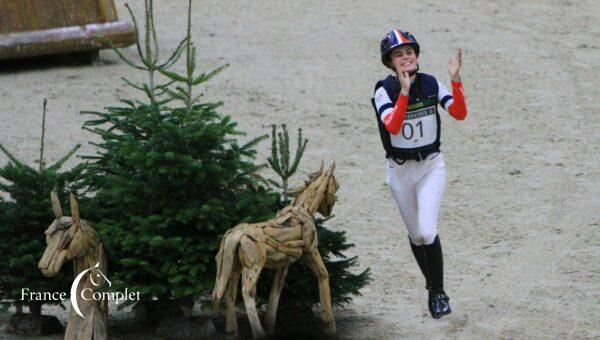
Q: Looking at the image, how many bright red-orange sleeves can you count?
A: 2